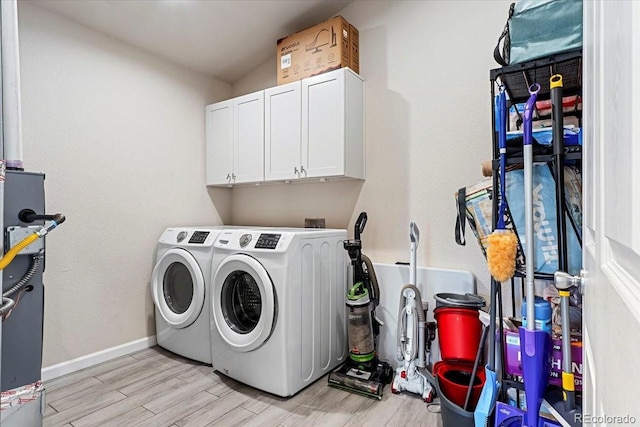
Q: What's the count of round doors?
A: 2